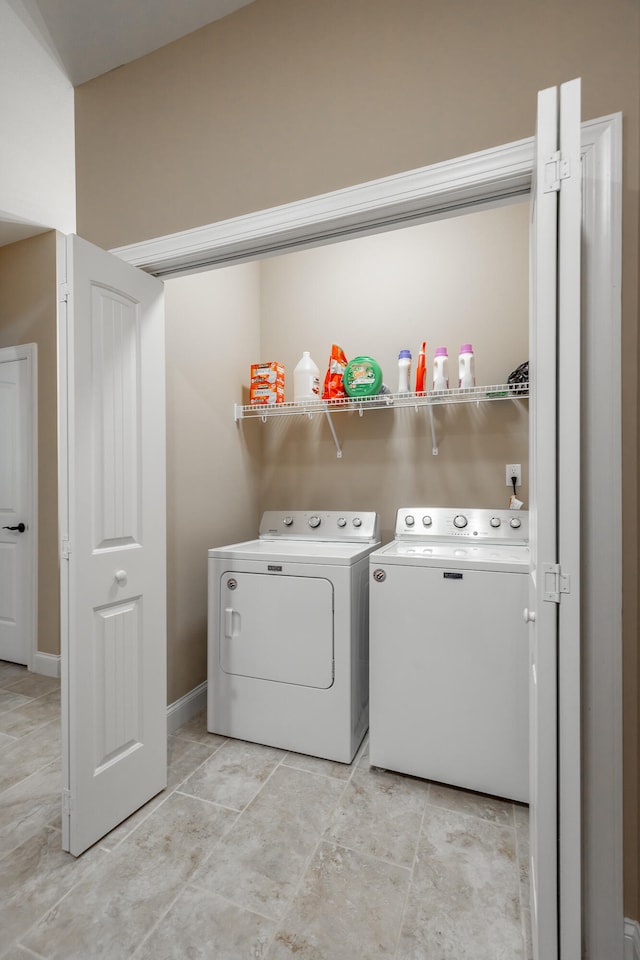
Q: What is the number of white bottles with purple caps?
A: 2